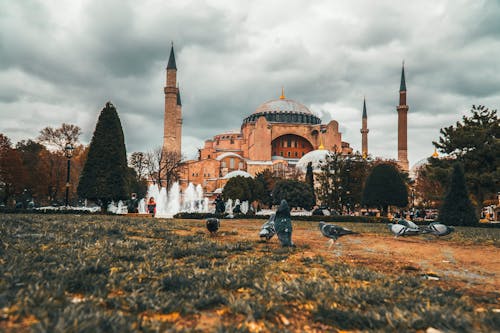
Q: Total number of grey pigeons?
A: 7